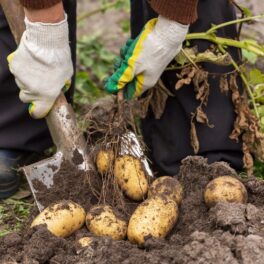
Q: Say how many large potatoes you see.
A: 6